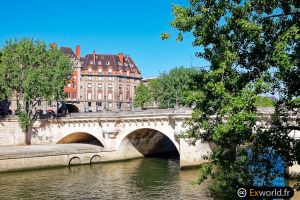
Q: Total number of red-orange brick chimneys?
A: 4